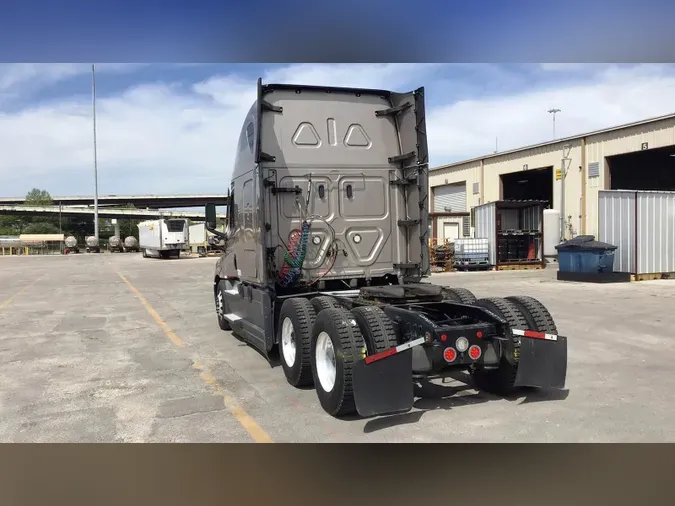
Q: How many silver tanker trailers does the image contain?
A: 4